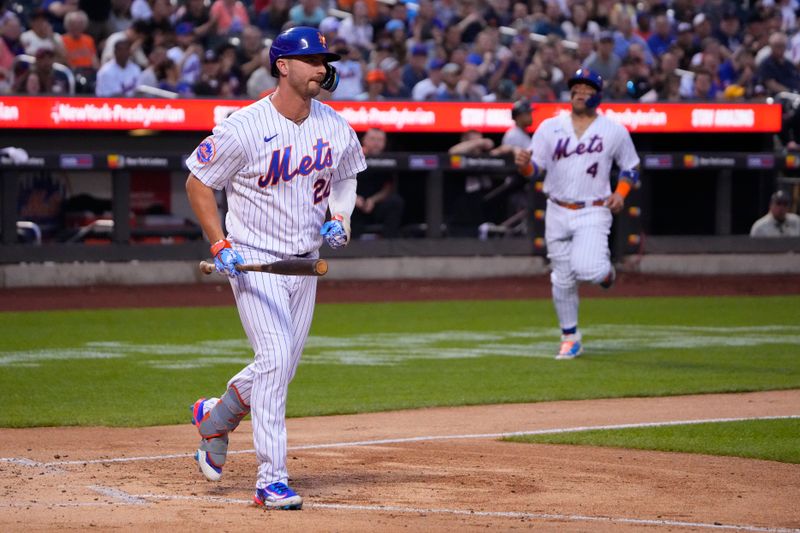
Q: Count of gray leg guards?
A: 1